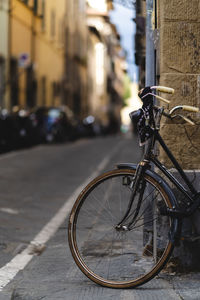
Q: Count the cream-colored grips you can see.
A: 2